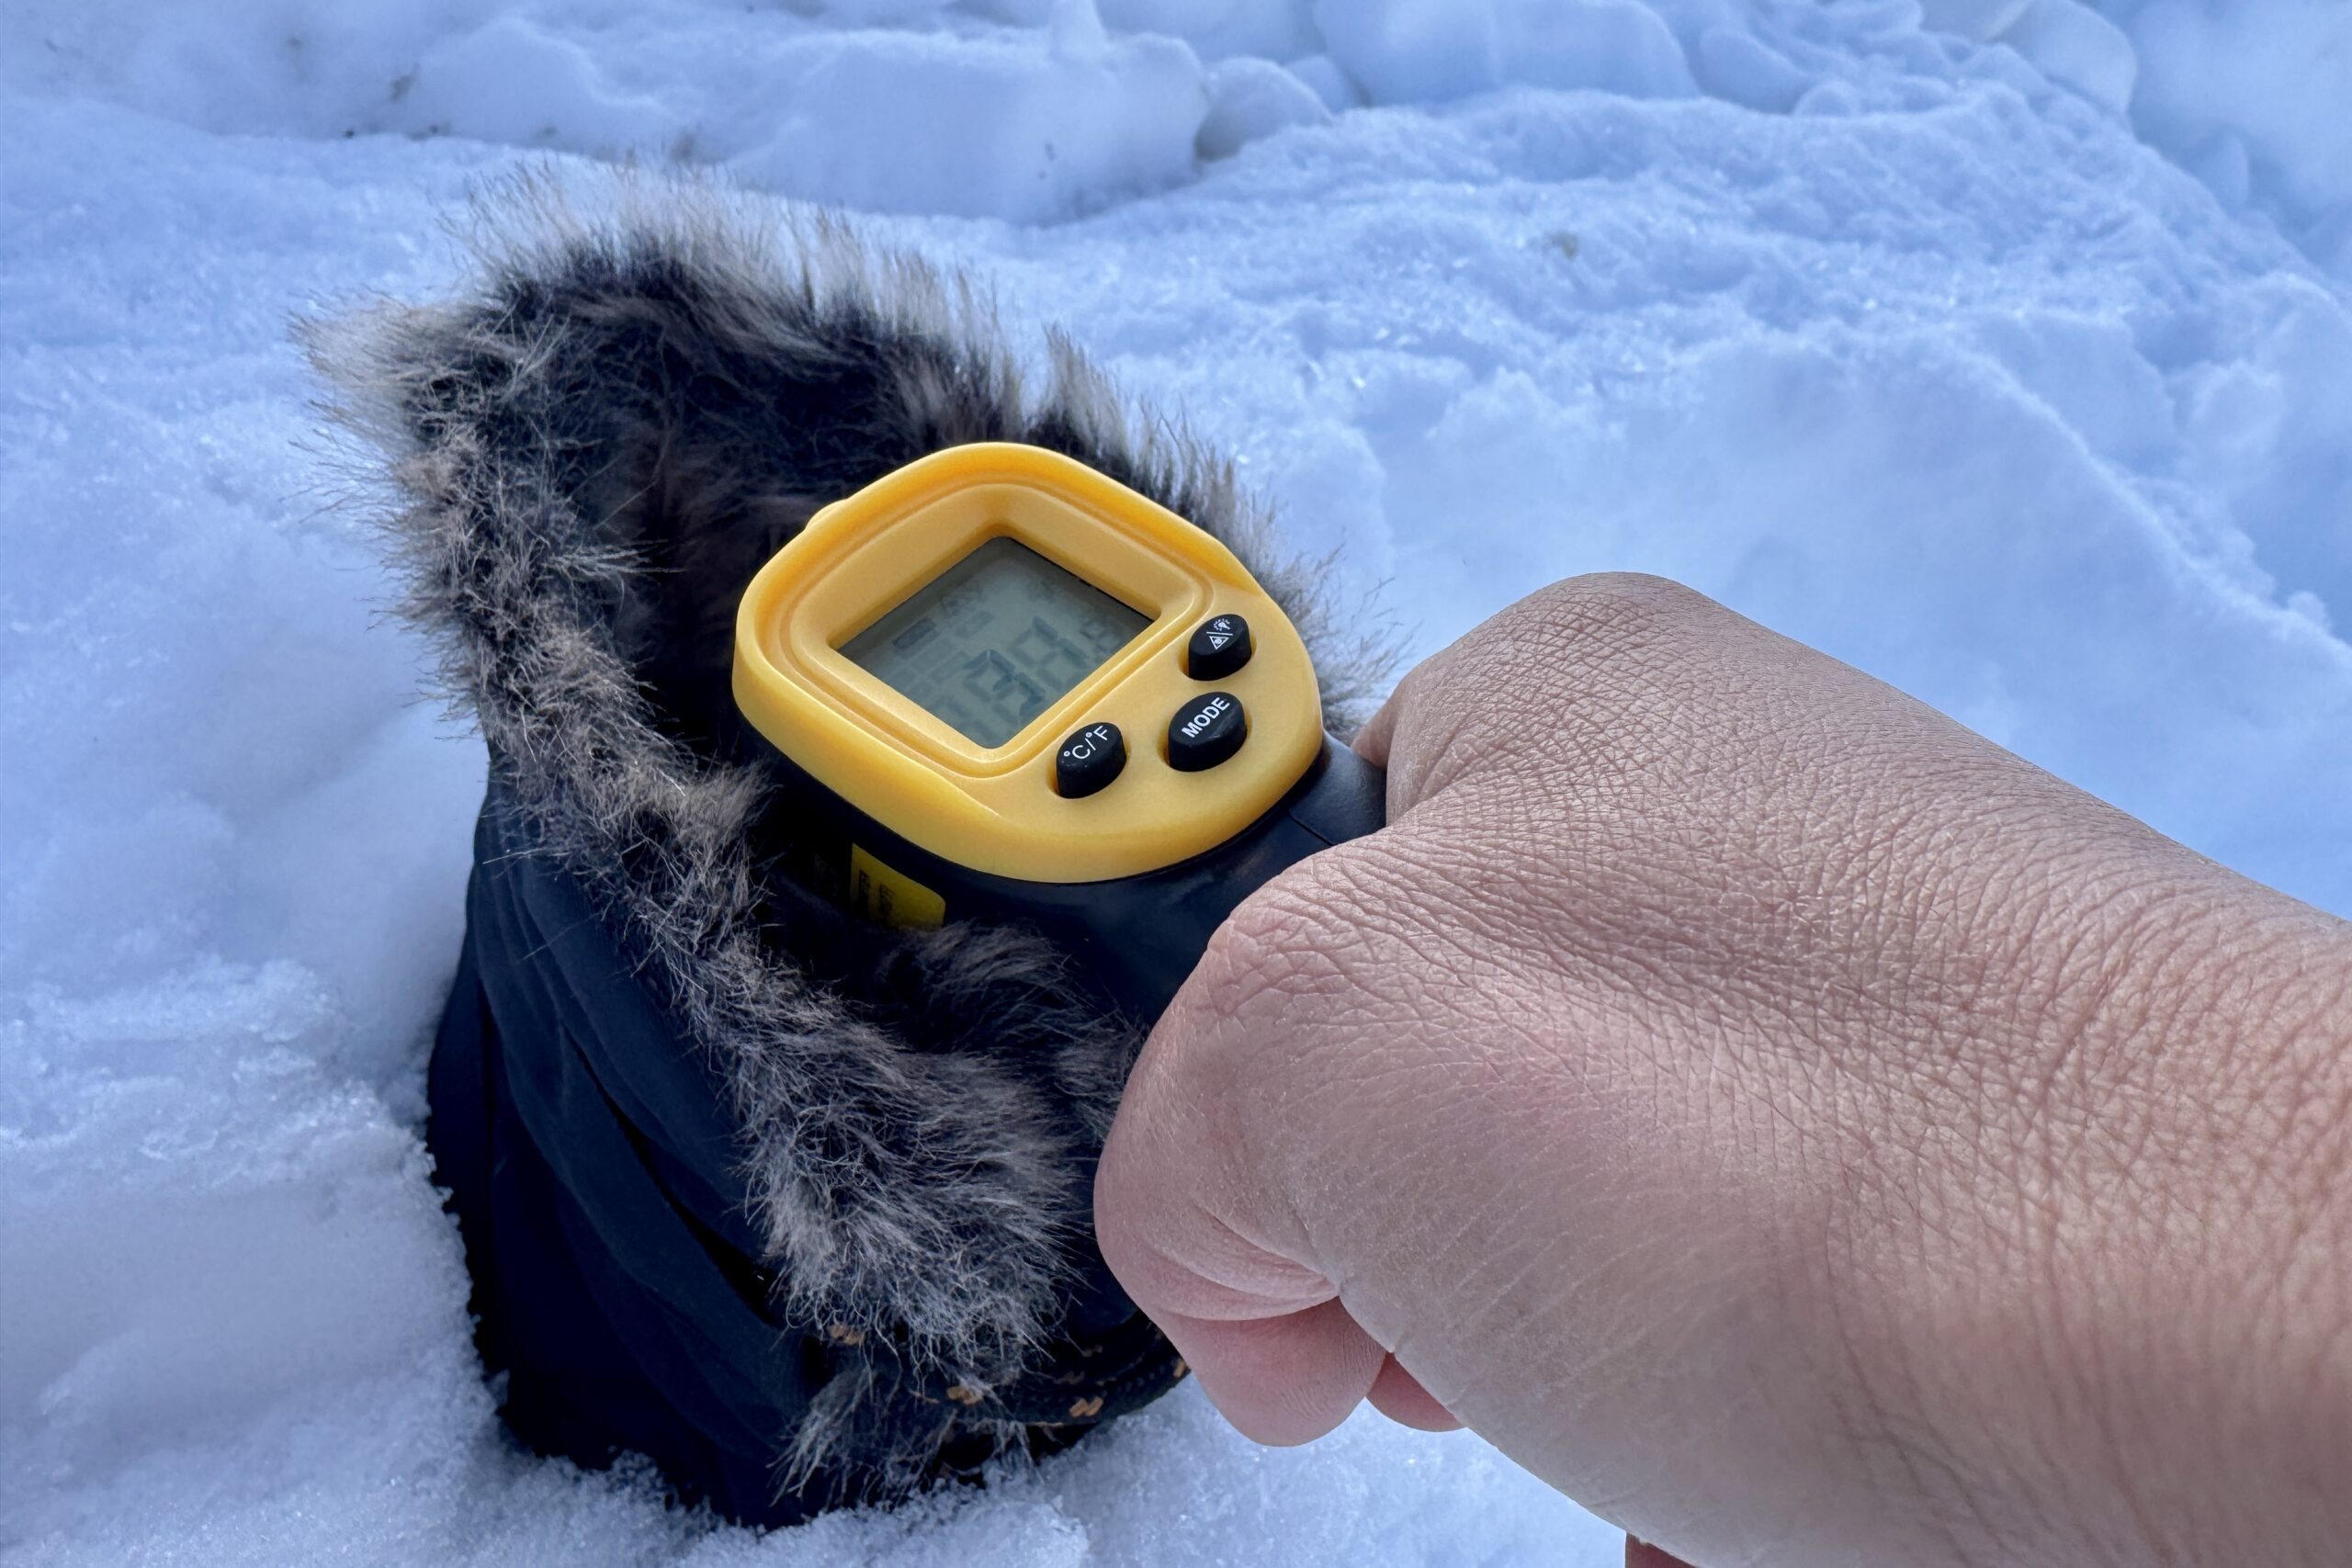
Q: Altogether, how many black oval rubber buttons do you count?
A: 3